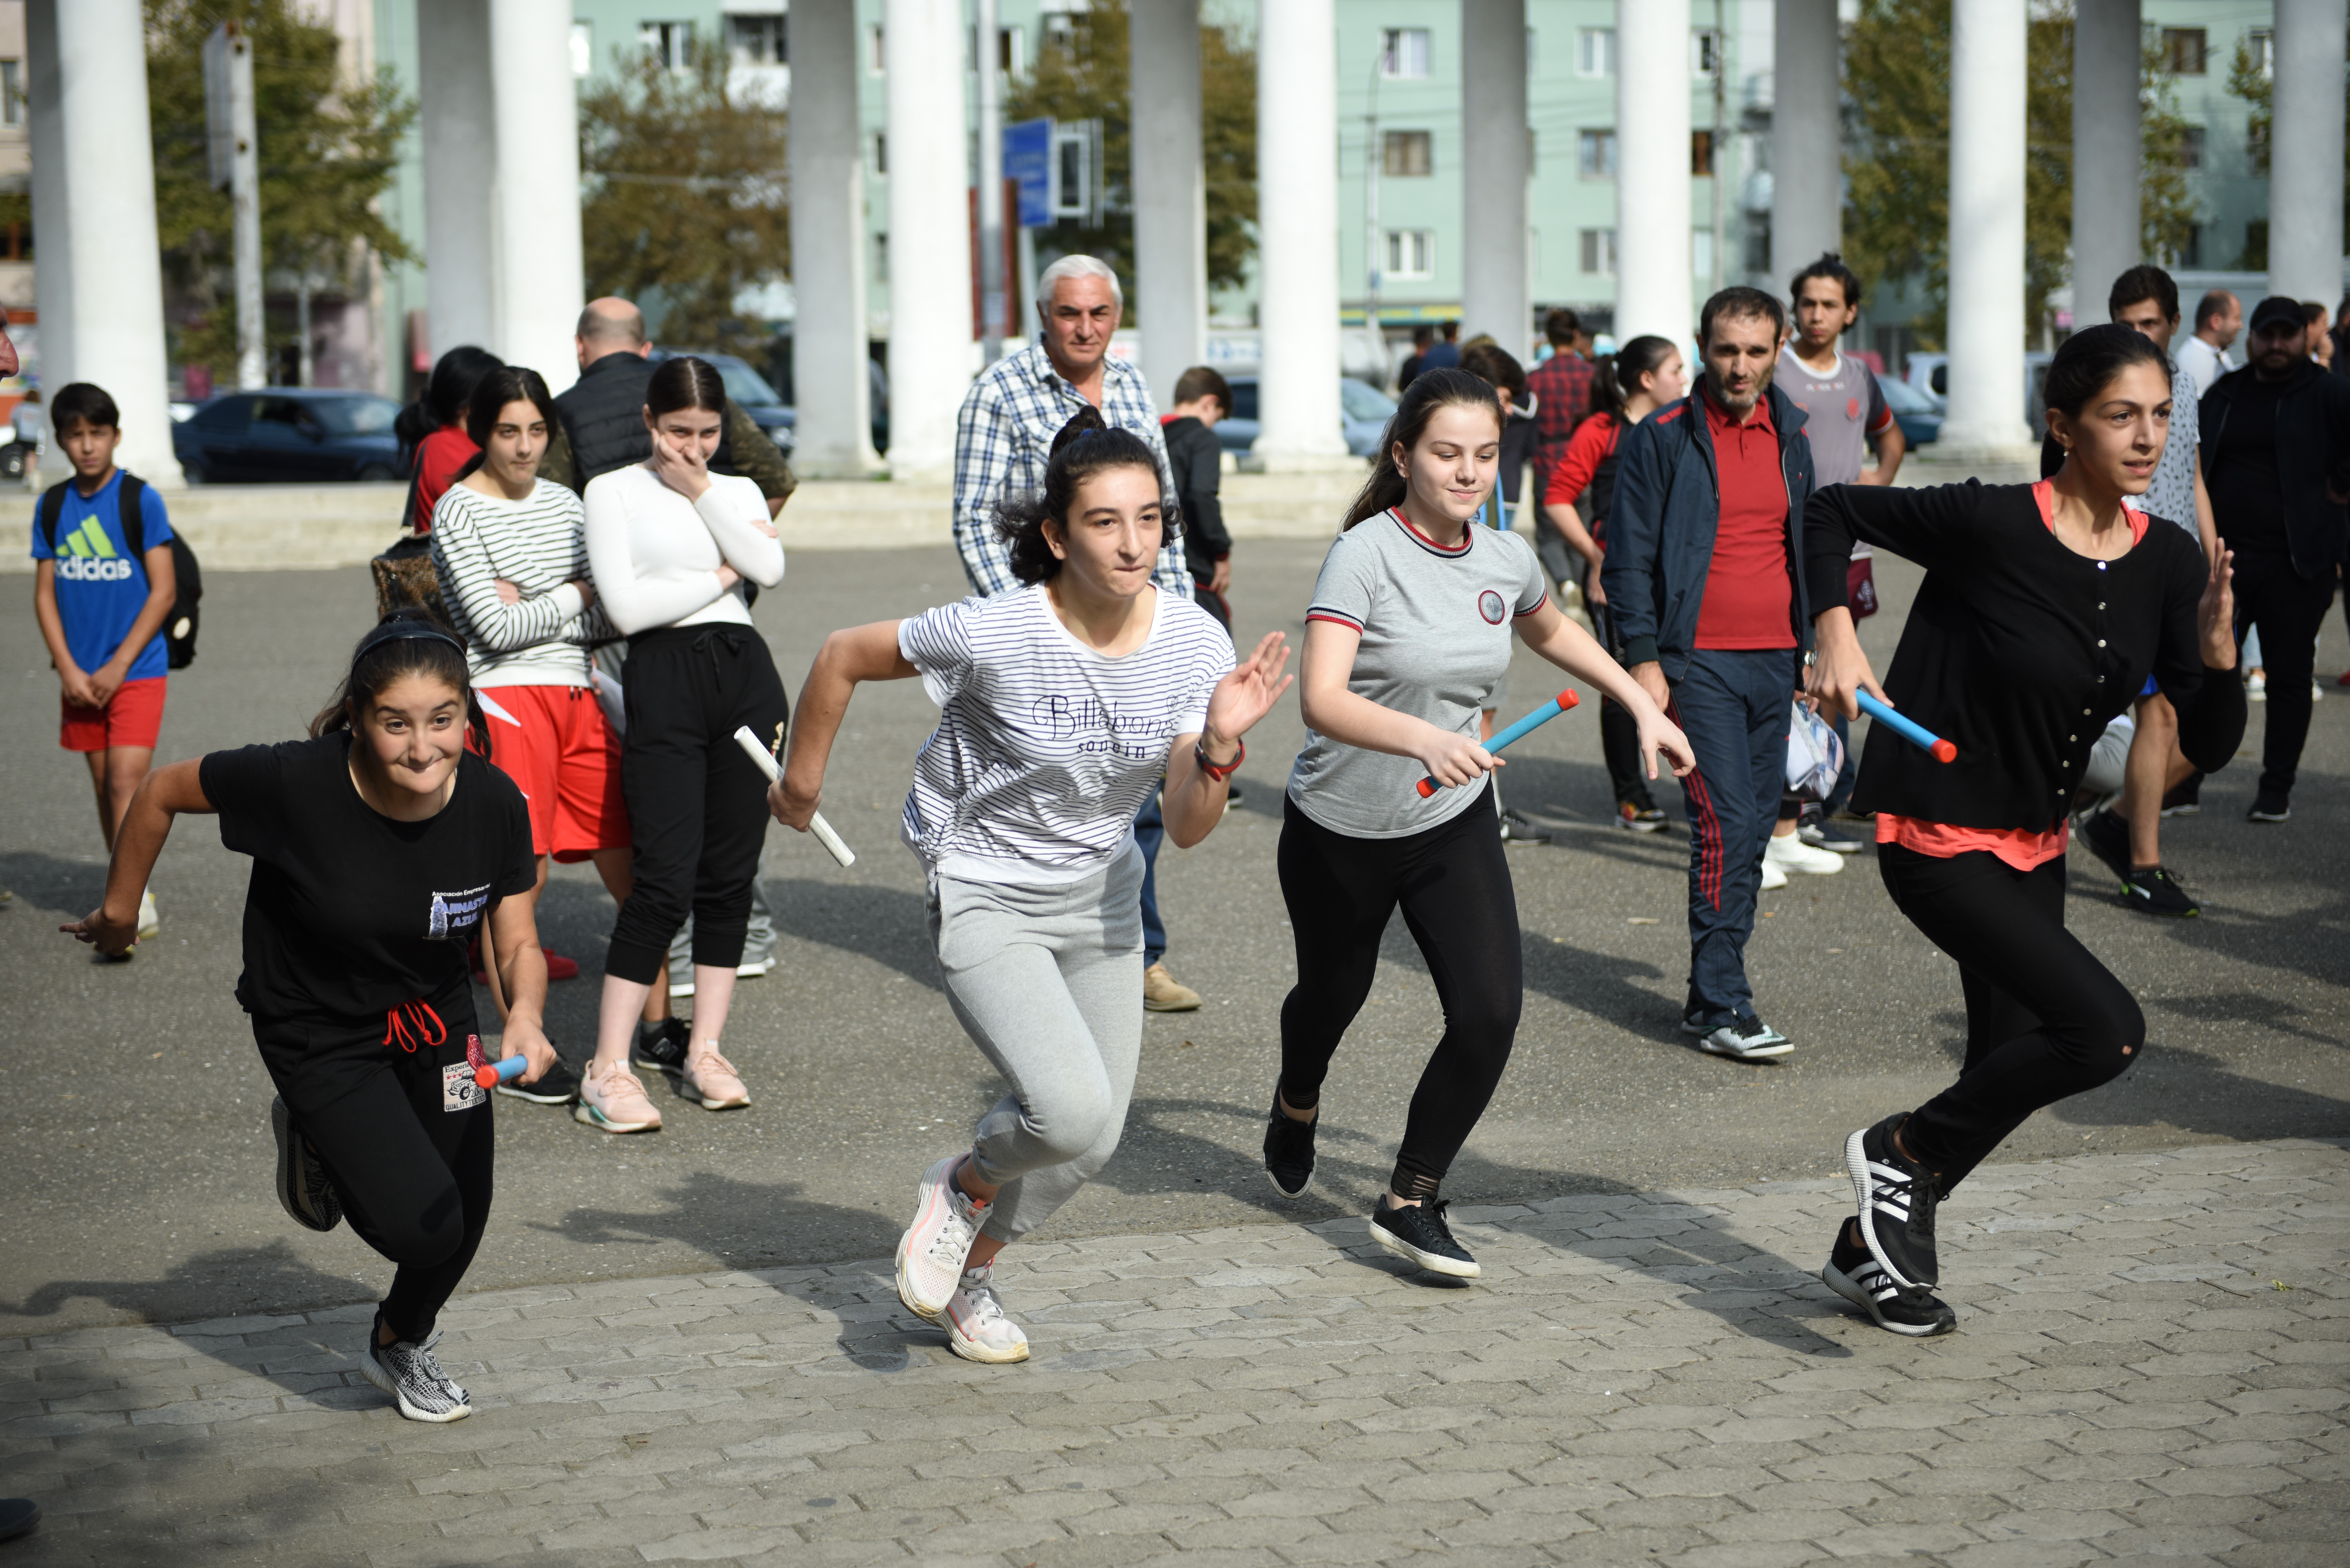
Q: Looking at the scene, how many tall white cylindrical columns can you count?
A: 14